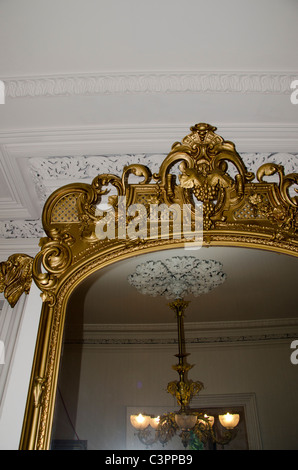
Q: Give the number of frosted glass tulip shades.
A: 5